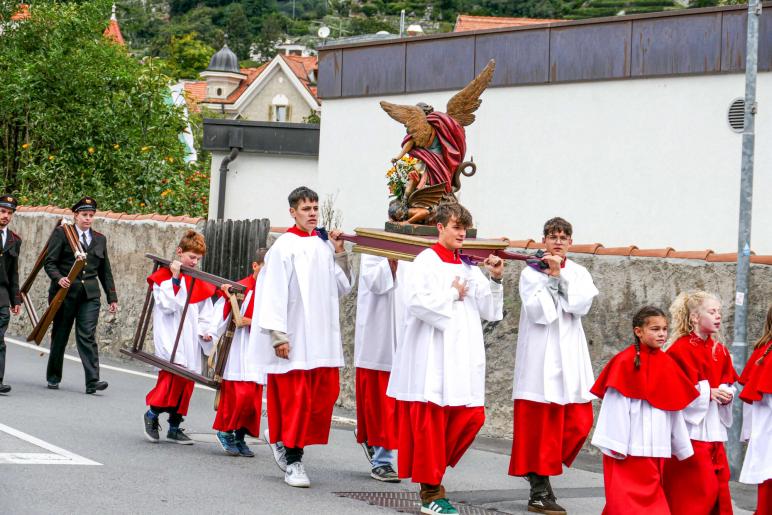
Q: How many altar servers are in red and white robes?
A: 9